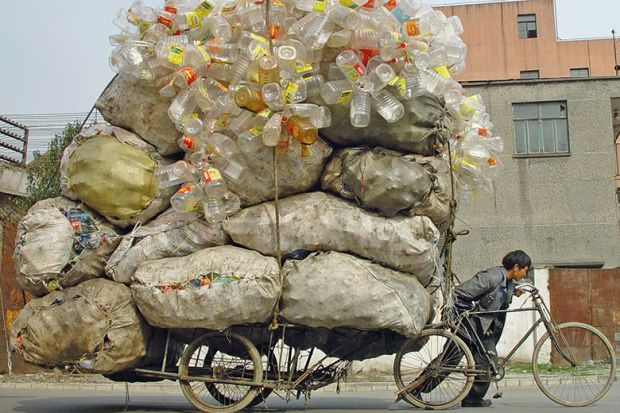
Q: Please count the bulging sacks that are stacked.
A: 11